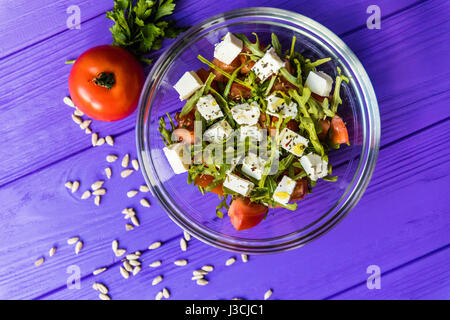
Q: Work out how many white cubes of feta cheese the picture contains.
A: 15